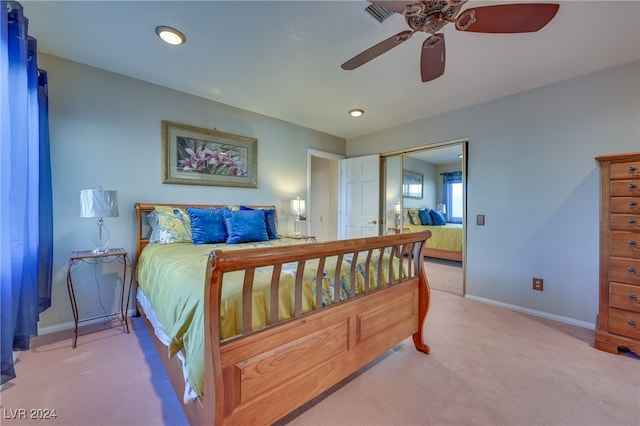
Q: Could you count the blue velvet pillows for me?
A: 2